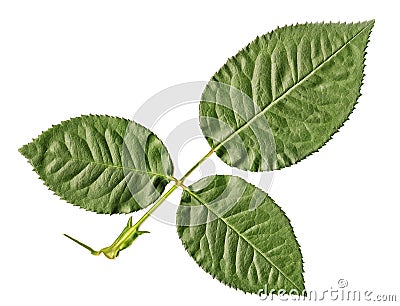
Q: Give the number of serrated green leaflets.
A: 3